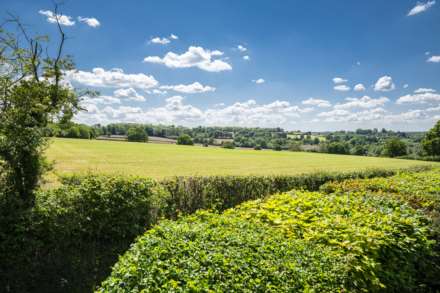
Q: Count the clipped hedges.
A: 2